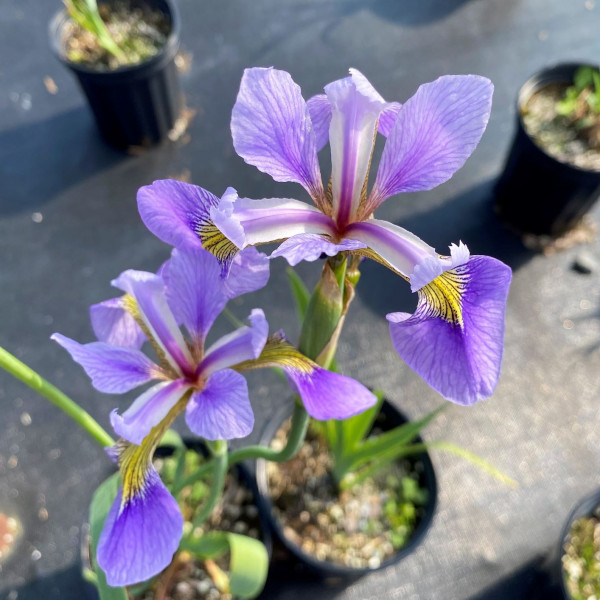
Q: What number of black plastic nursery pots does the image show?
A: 5